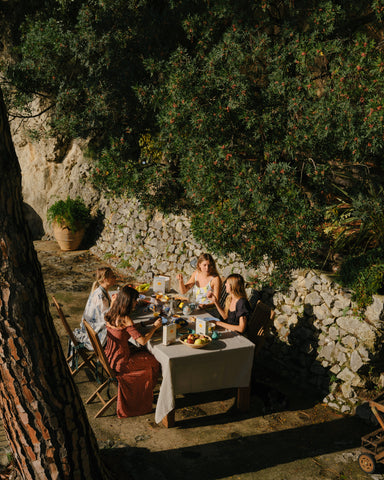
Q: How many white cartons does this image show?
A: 3